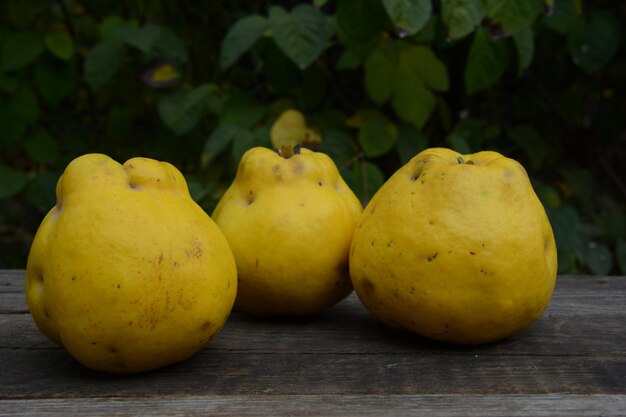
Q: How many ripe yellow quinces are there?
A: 3